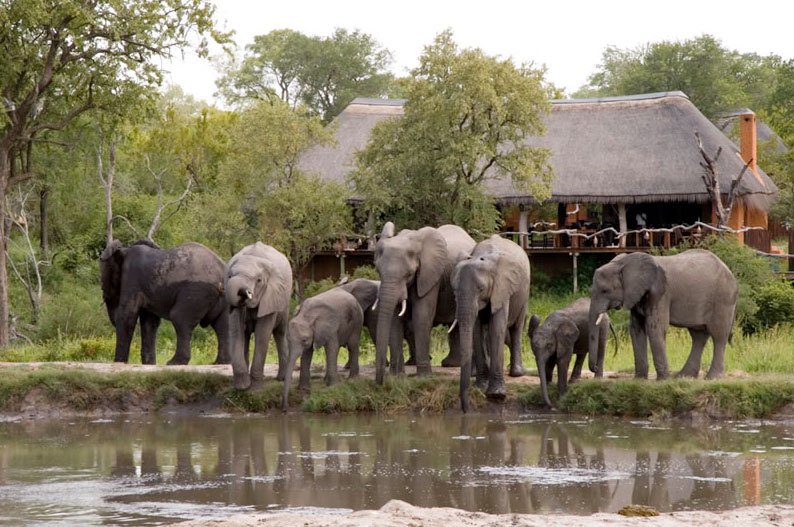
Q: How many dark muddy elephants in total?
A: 1